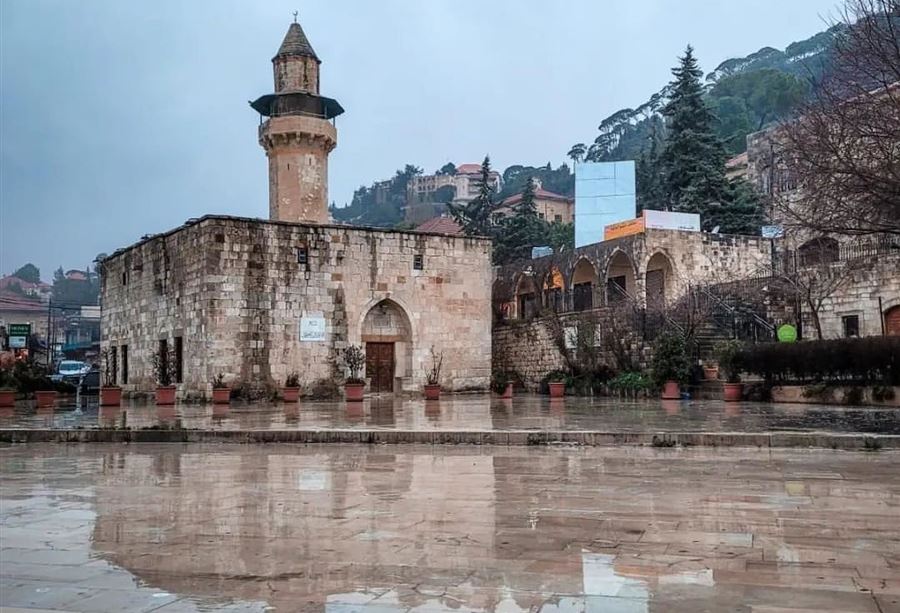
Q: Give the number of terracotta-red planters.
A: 13